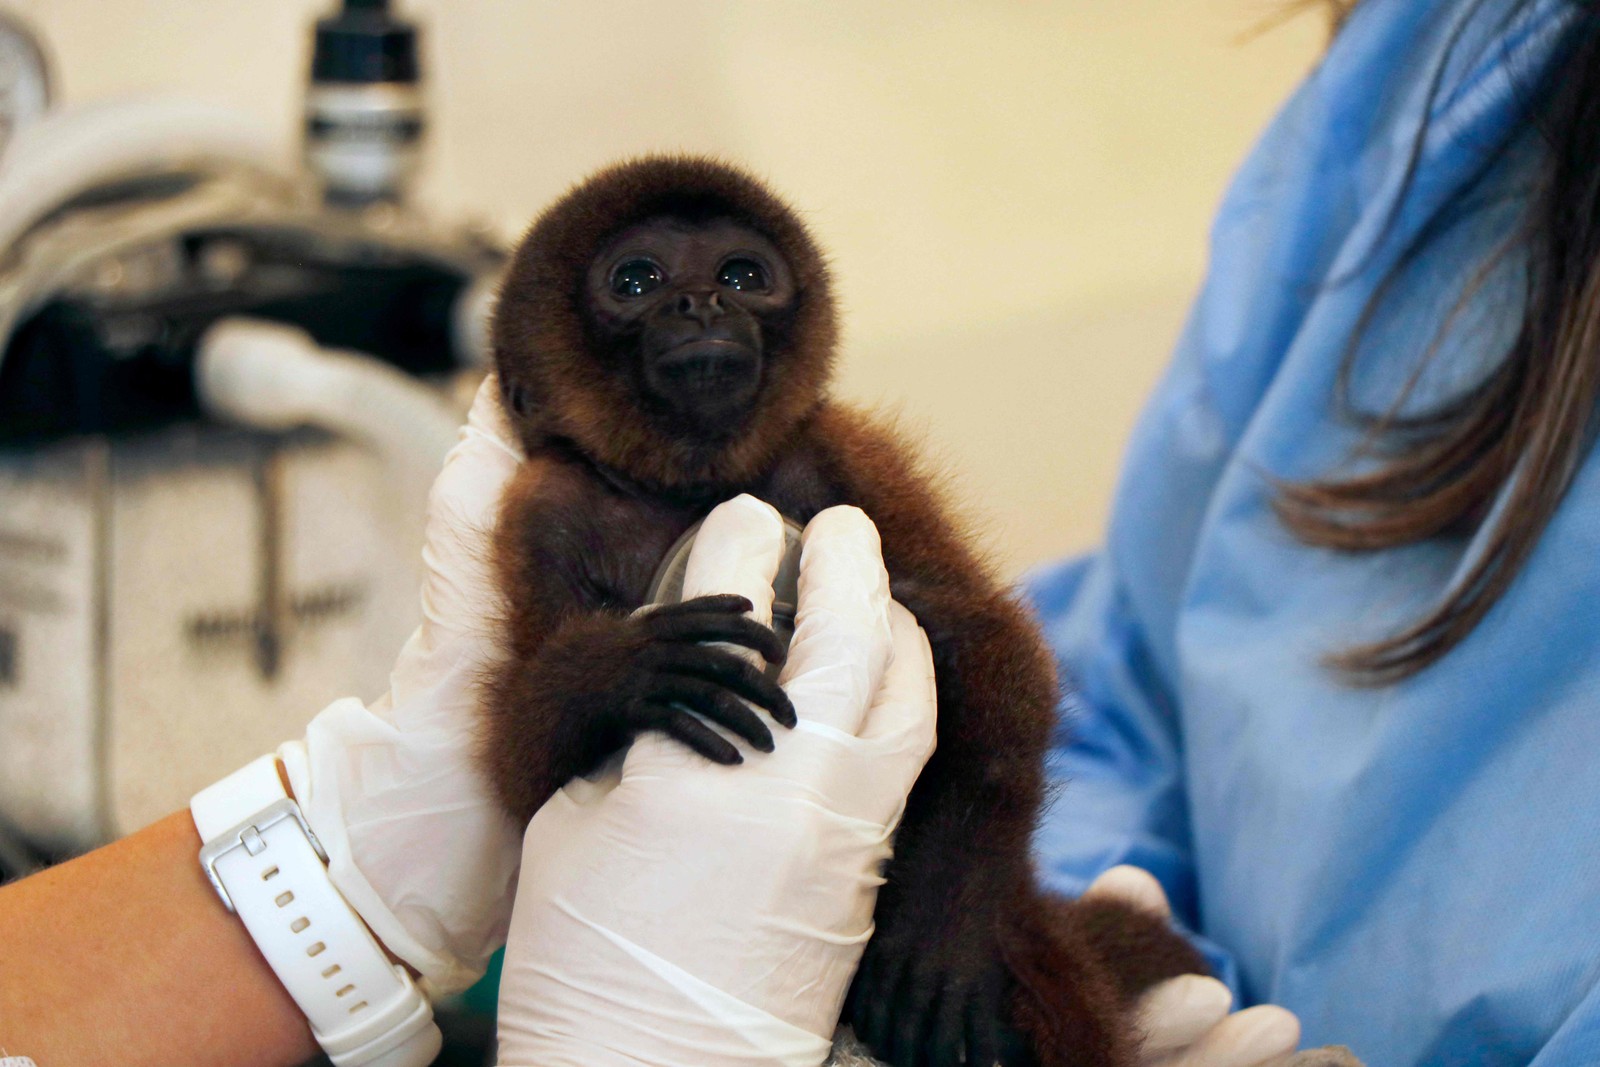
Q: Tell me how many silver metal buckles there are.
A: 1